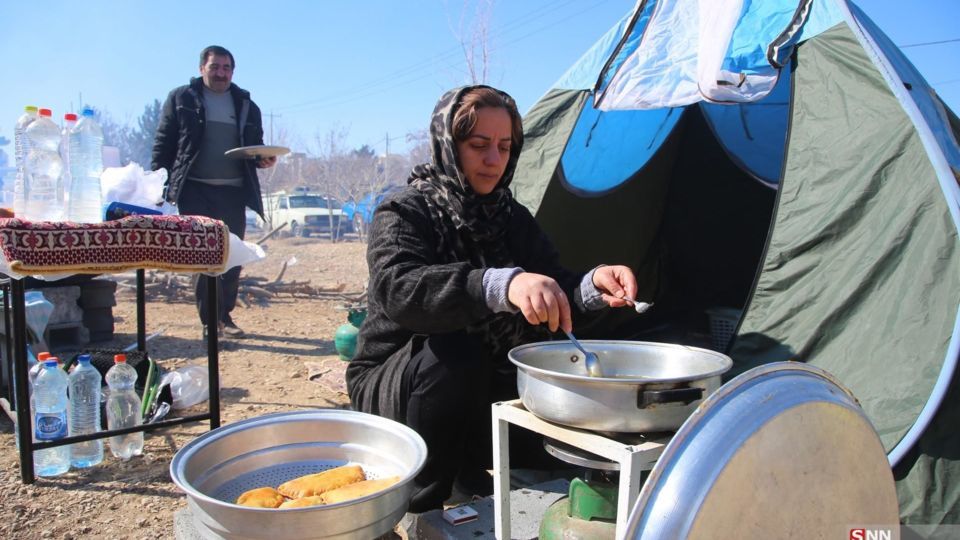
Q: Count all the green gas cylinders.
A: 2